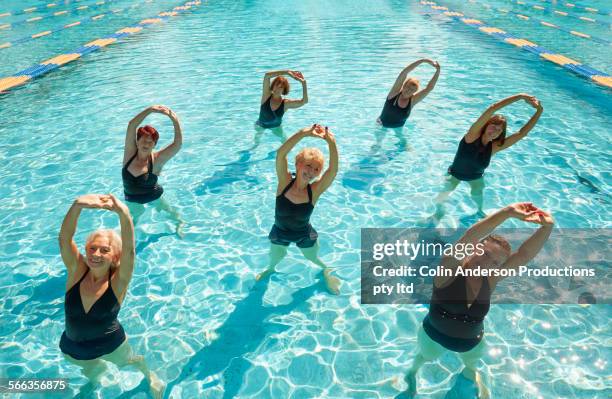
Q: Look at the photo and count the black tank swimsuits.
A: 7